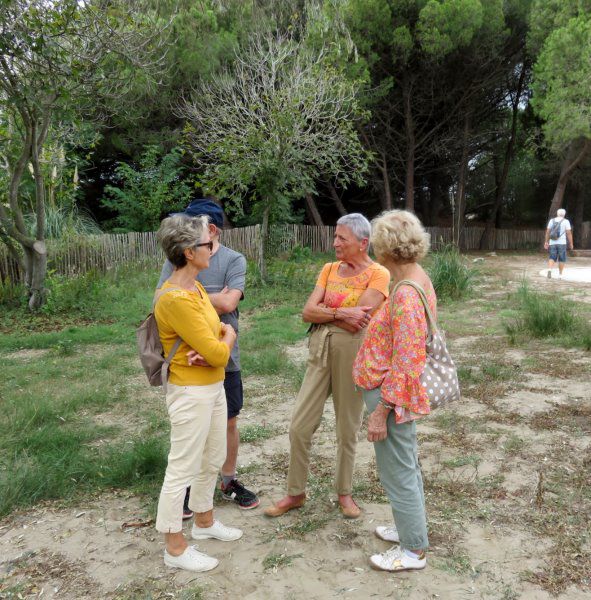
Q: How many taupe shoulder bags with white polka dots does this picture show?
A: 1